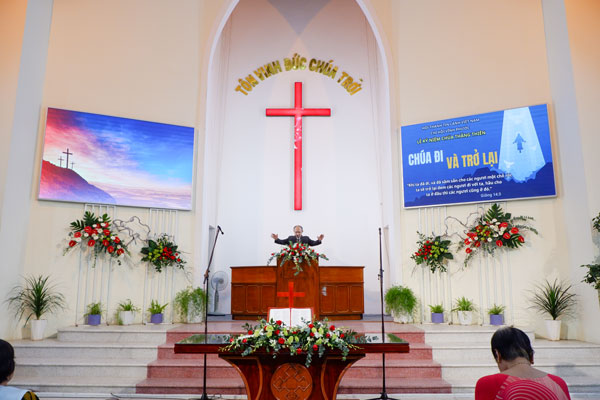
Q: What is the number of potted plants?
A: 10